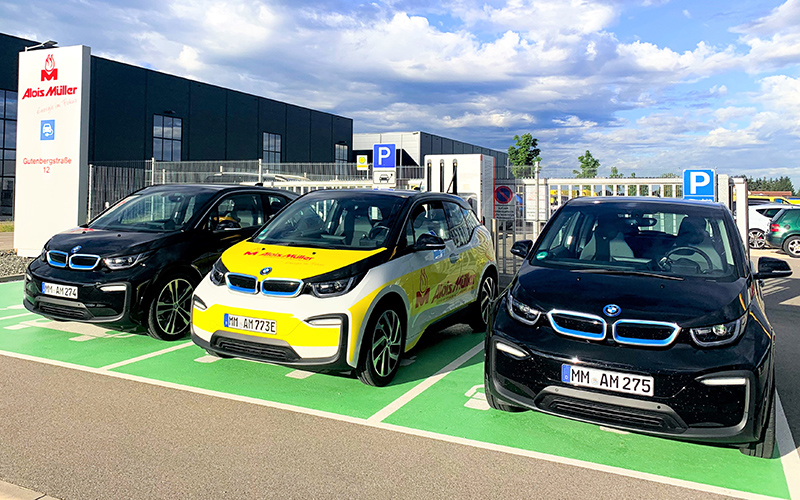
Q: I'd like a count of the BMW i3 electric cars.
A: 3